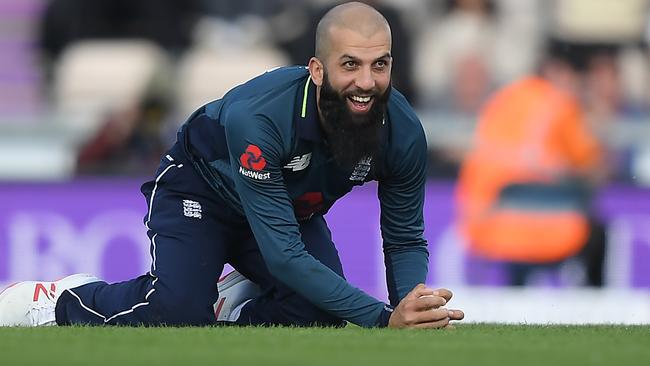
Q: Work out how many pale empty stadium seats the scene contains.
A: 2